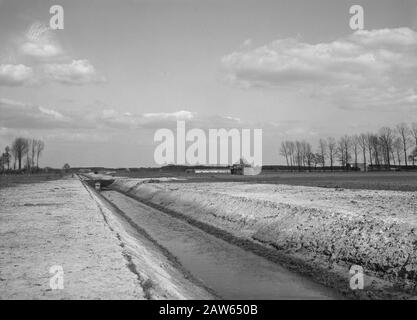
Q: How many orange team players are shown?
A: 0